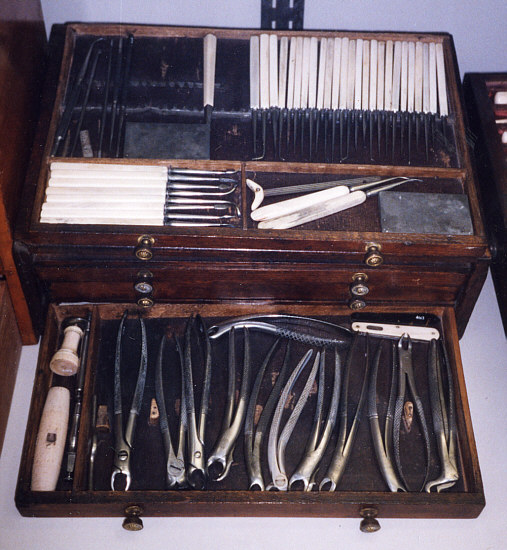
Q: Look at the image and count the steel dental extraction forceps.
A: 12